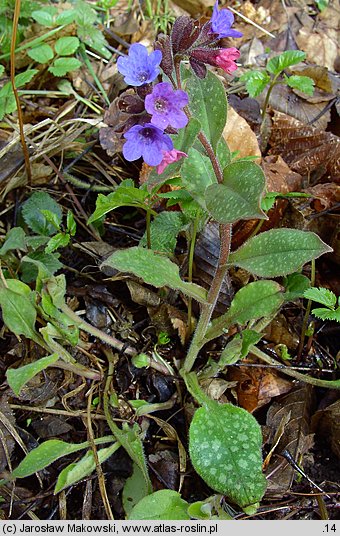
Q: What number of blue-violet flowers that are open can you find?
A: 4